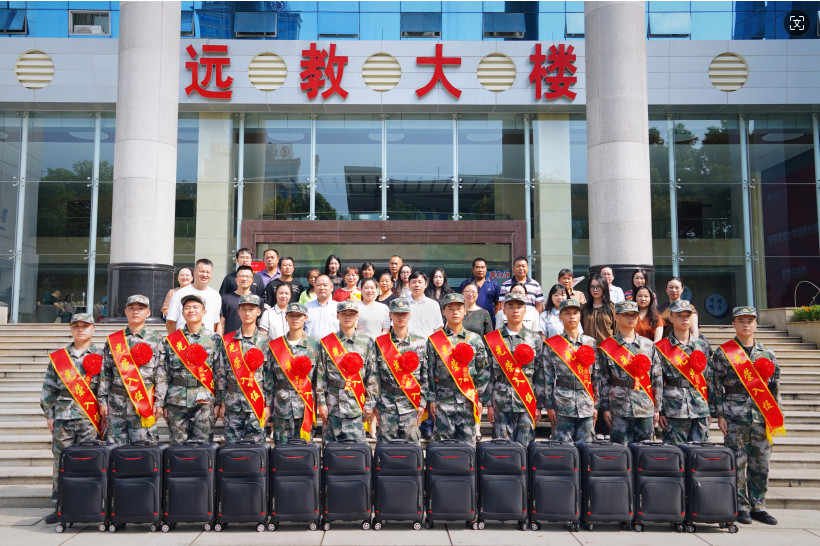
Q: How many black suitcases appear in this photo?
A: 13